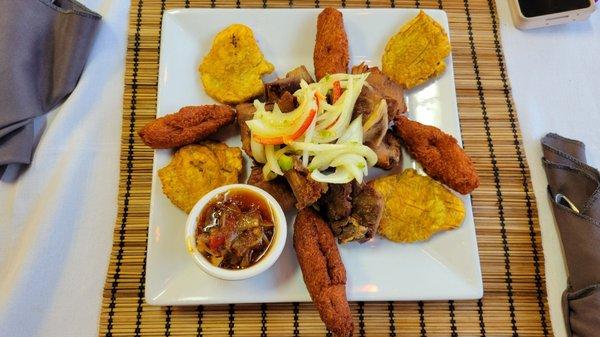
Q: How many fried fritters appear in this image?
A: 4